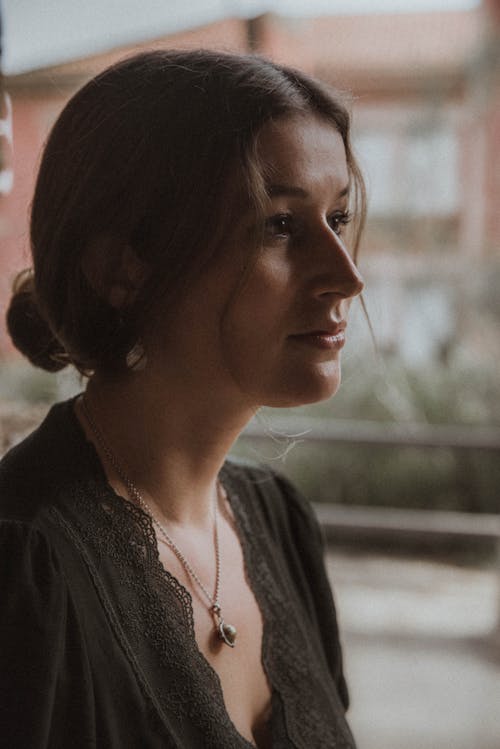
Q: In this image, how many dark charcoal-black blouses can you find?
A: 1